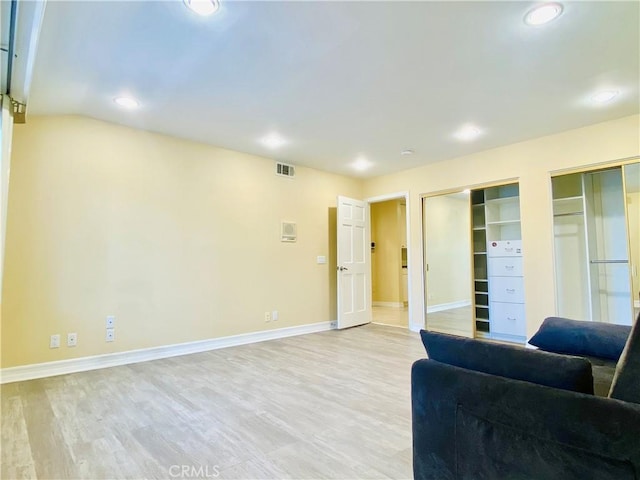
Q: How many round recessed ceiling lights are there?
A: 7